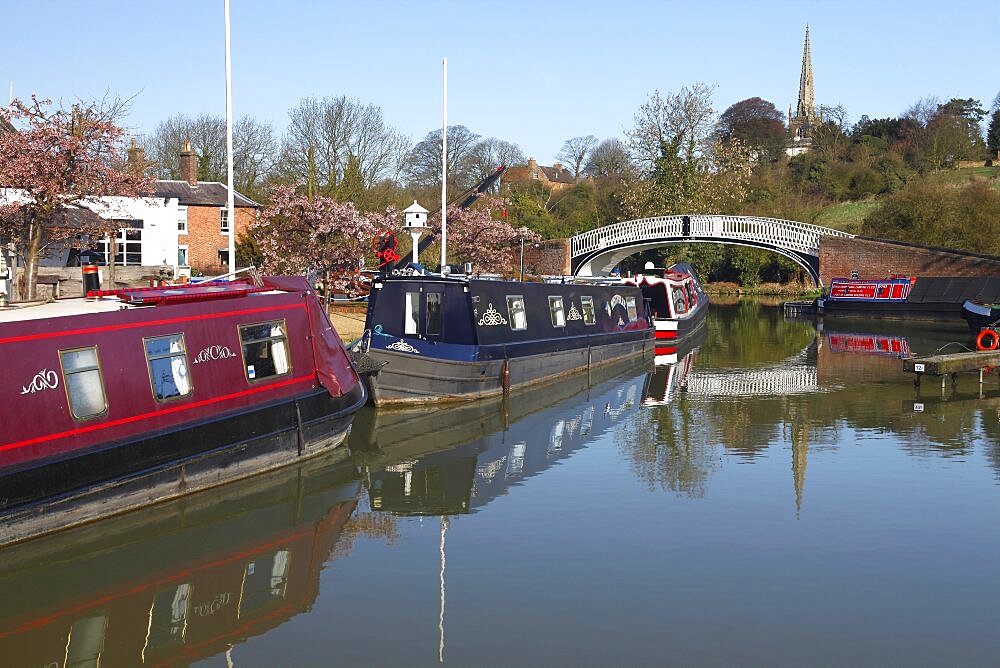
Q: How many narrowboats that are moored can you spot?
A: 5